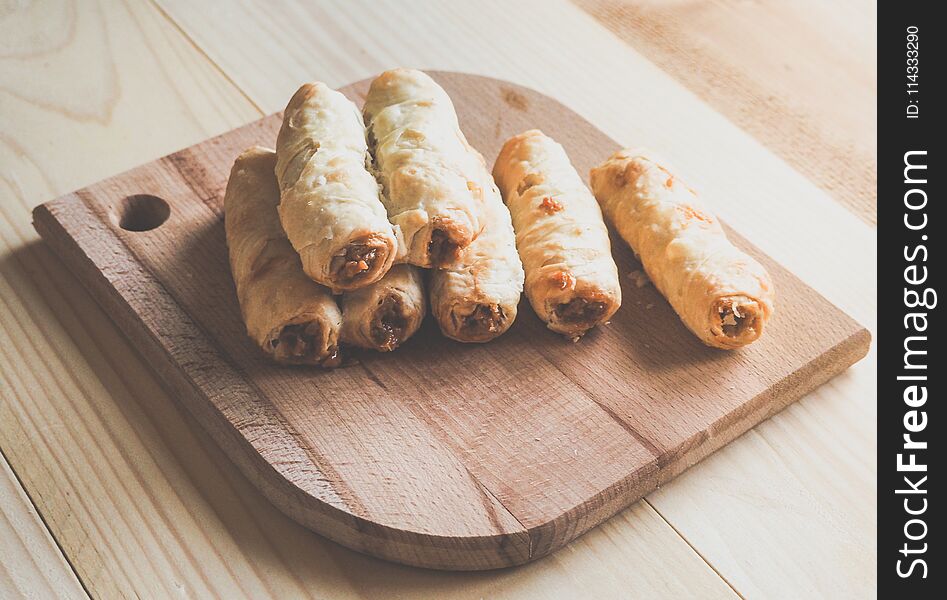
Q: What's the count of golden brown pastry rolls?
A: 7